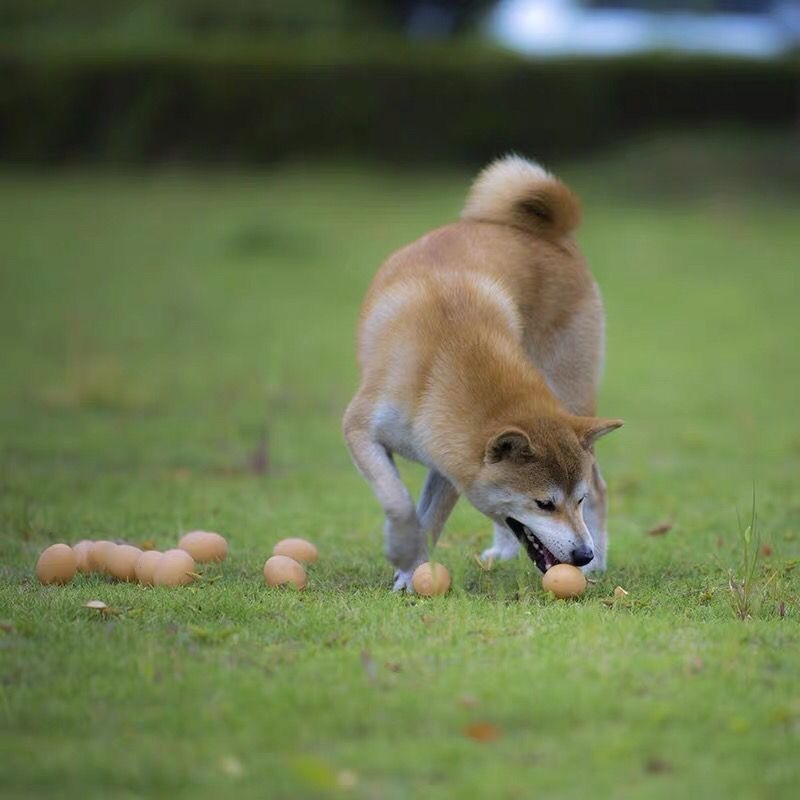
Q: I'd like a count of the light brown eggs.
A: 11